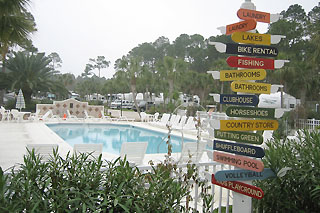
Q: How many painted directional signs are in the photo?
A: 15